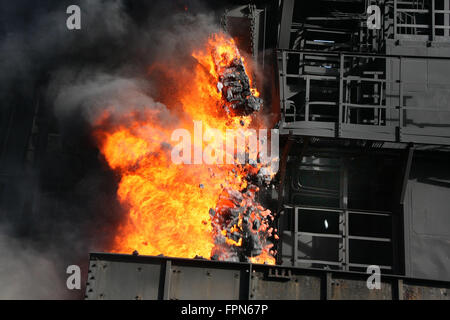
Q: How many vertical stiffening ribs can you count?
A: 4